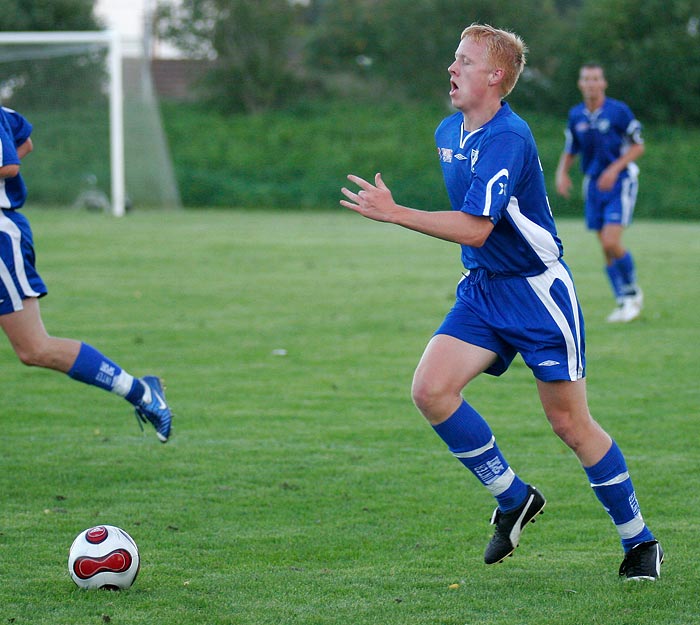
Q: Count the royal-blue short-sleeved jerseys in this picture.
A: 3